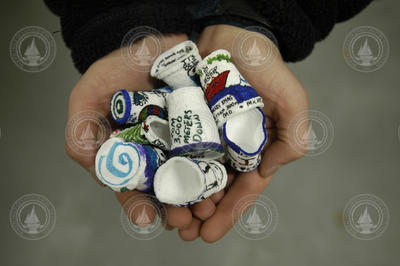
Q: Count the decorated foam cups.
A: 8